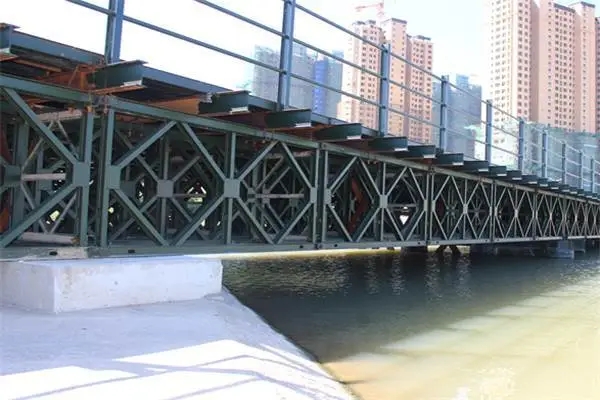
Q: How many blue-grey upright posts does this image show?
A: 10